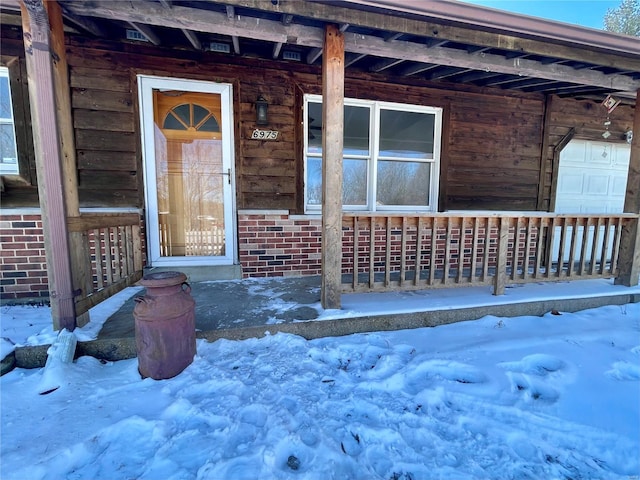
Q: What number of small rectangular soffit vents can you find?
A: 3